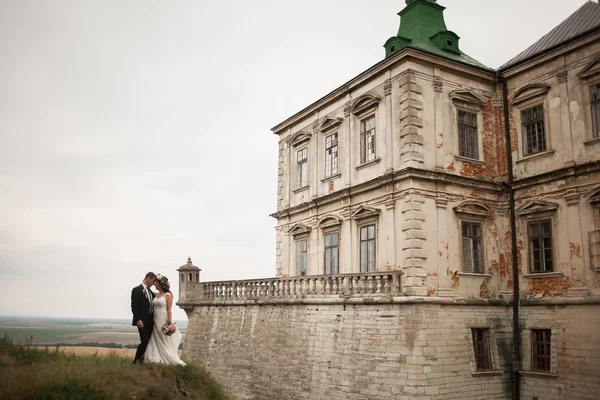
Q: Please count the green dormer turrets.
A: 2